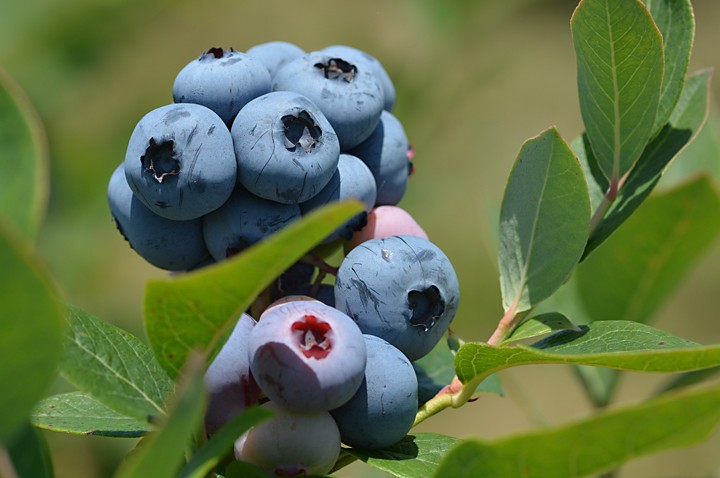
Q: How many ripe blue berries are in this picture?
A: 12